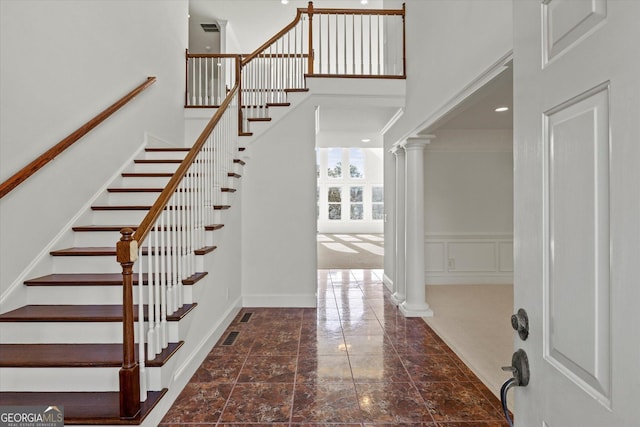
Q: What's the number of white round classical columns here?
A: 2